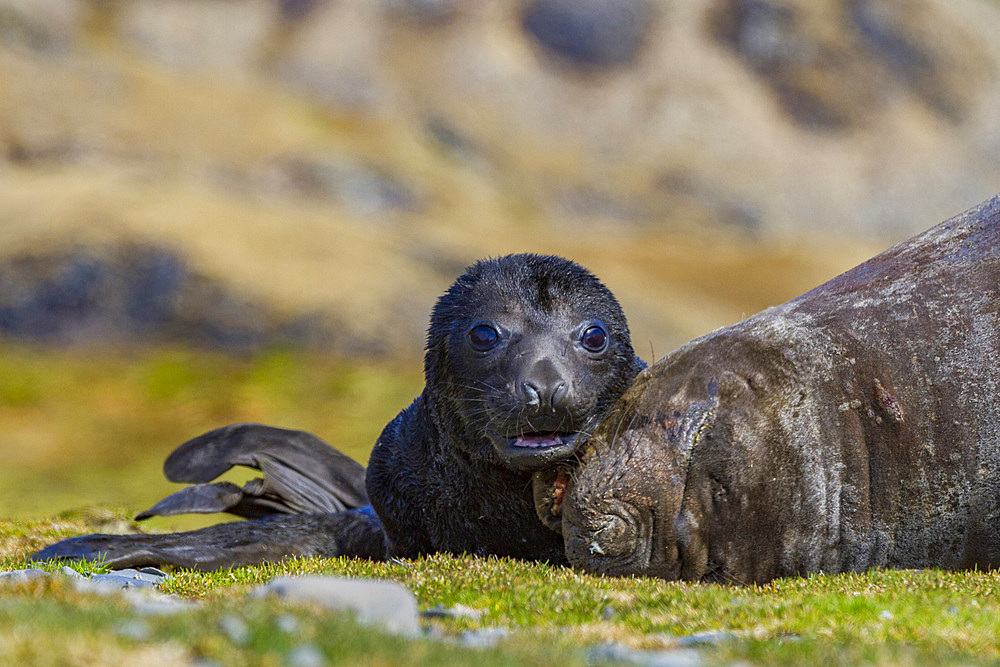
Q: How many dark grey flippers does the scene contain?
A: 2